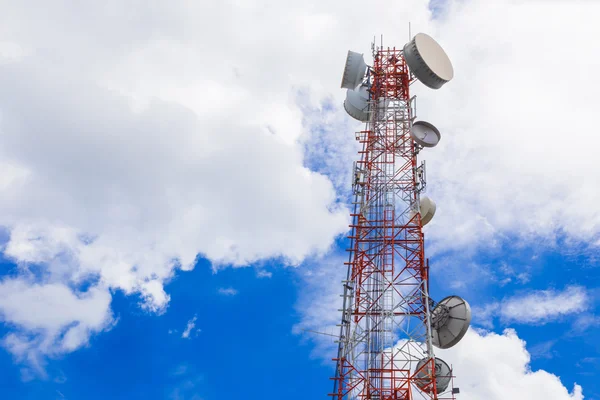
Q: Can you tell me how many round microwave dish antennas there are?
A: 7